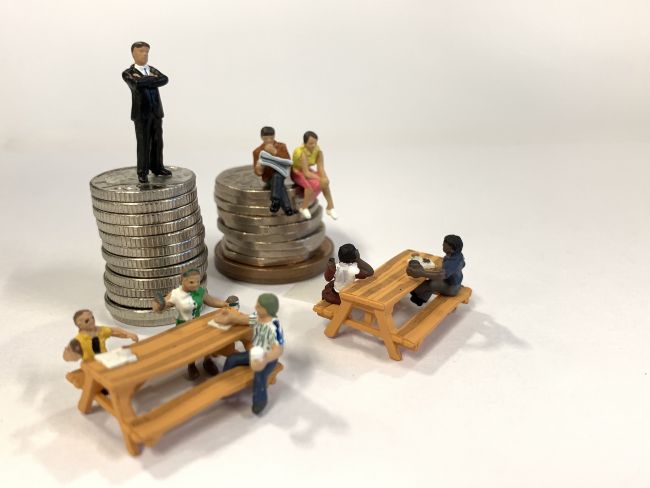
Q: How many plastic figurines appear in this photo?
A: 8